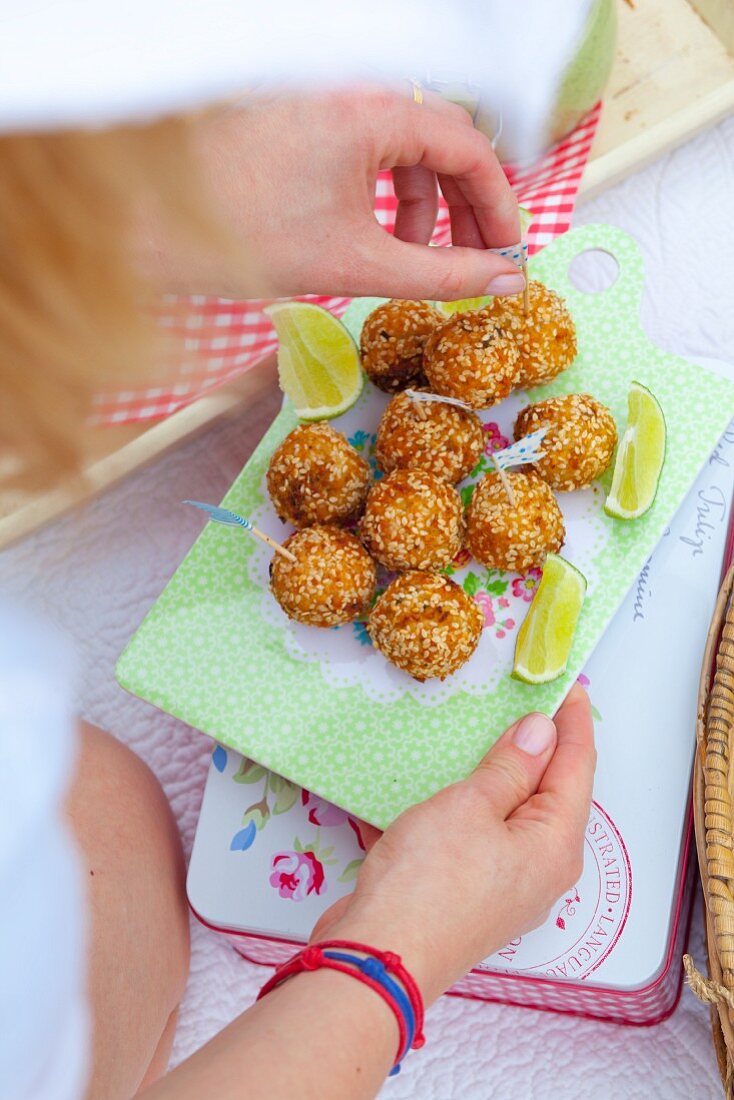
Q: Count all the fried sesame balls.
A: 10